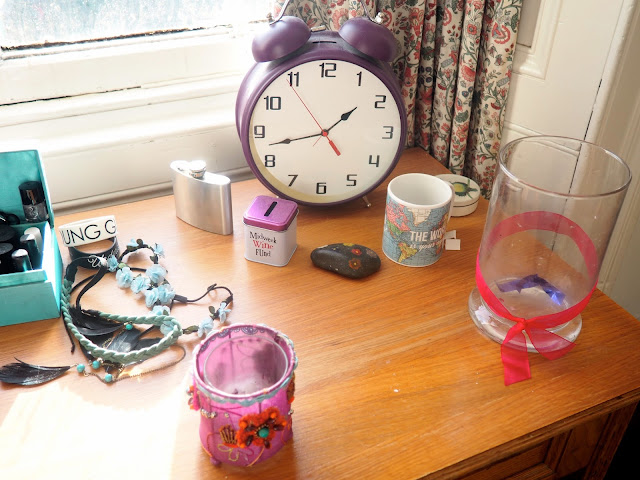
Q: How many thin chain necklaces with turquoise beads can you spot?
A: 1